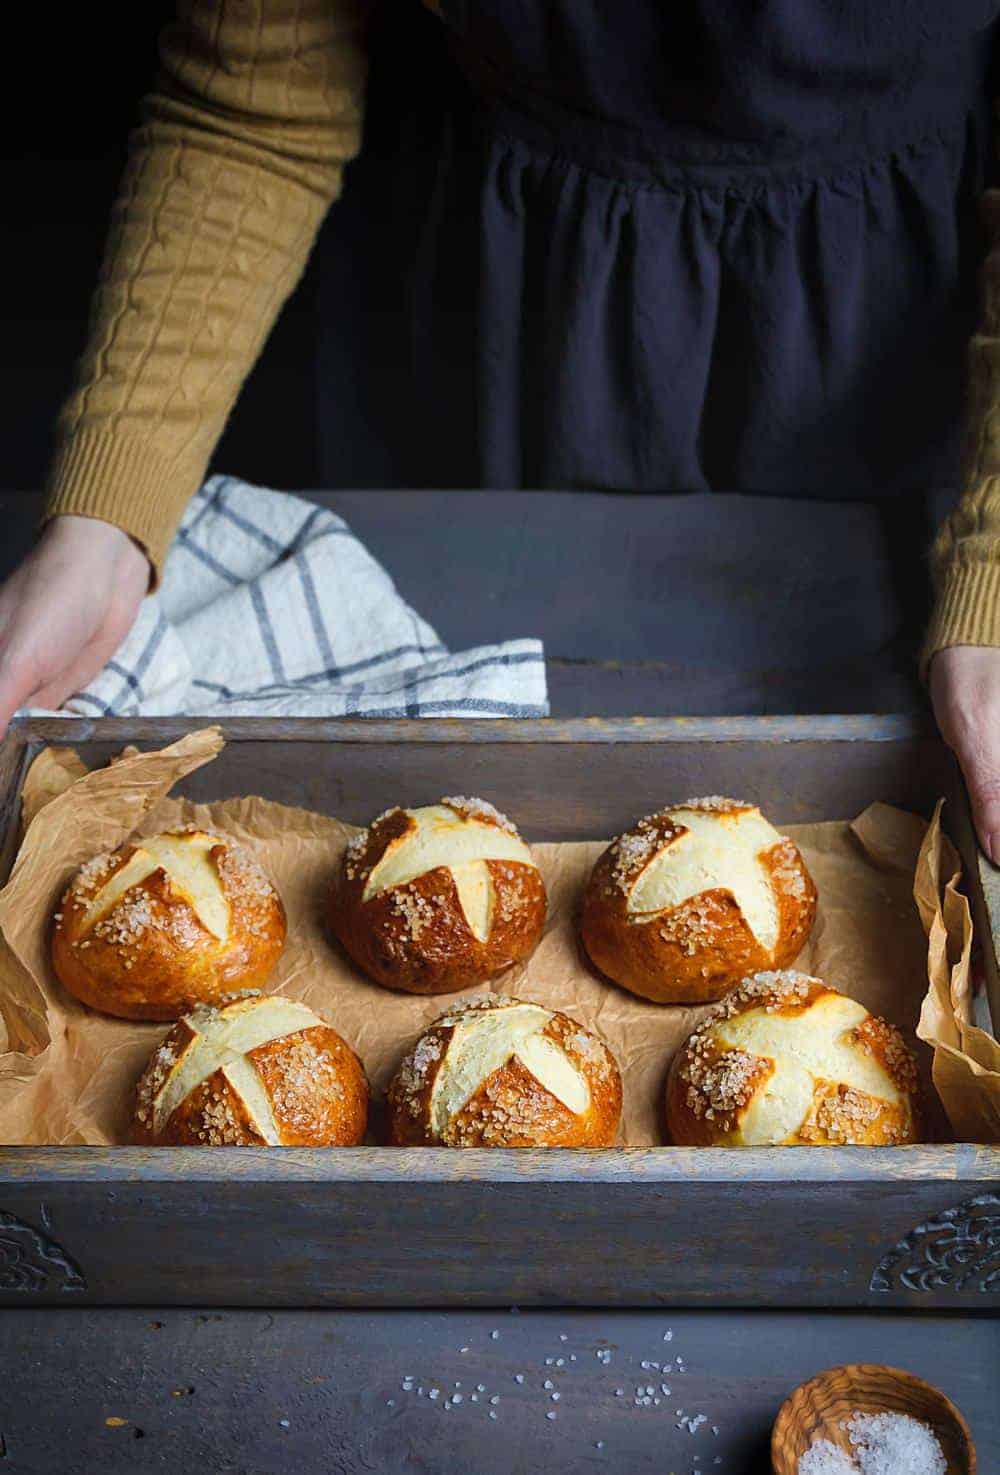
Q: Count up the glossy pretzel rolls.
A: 6